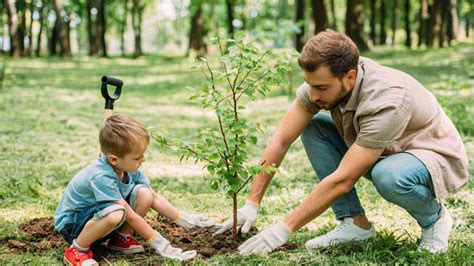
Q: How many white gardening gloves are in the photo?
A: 4